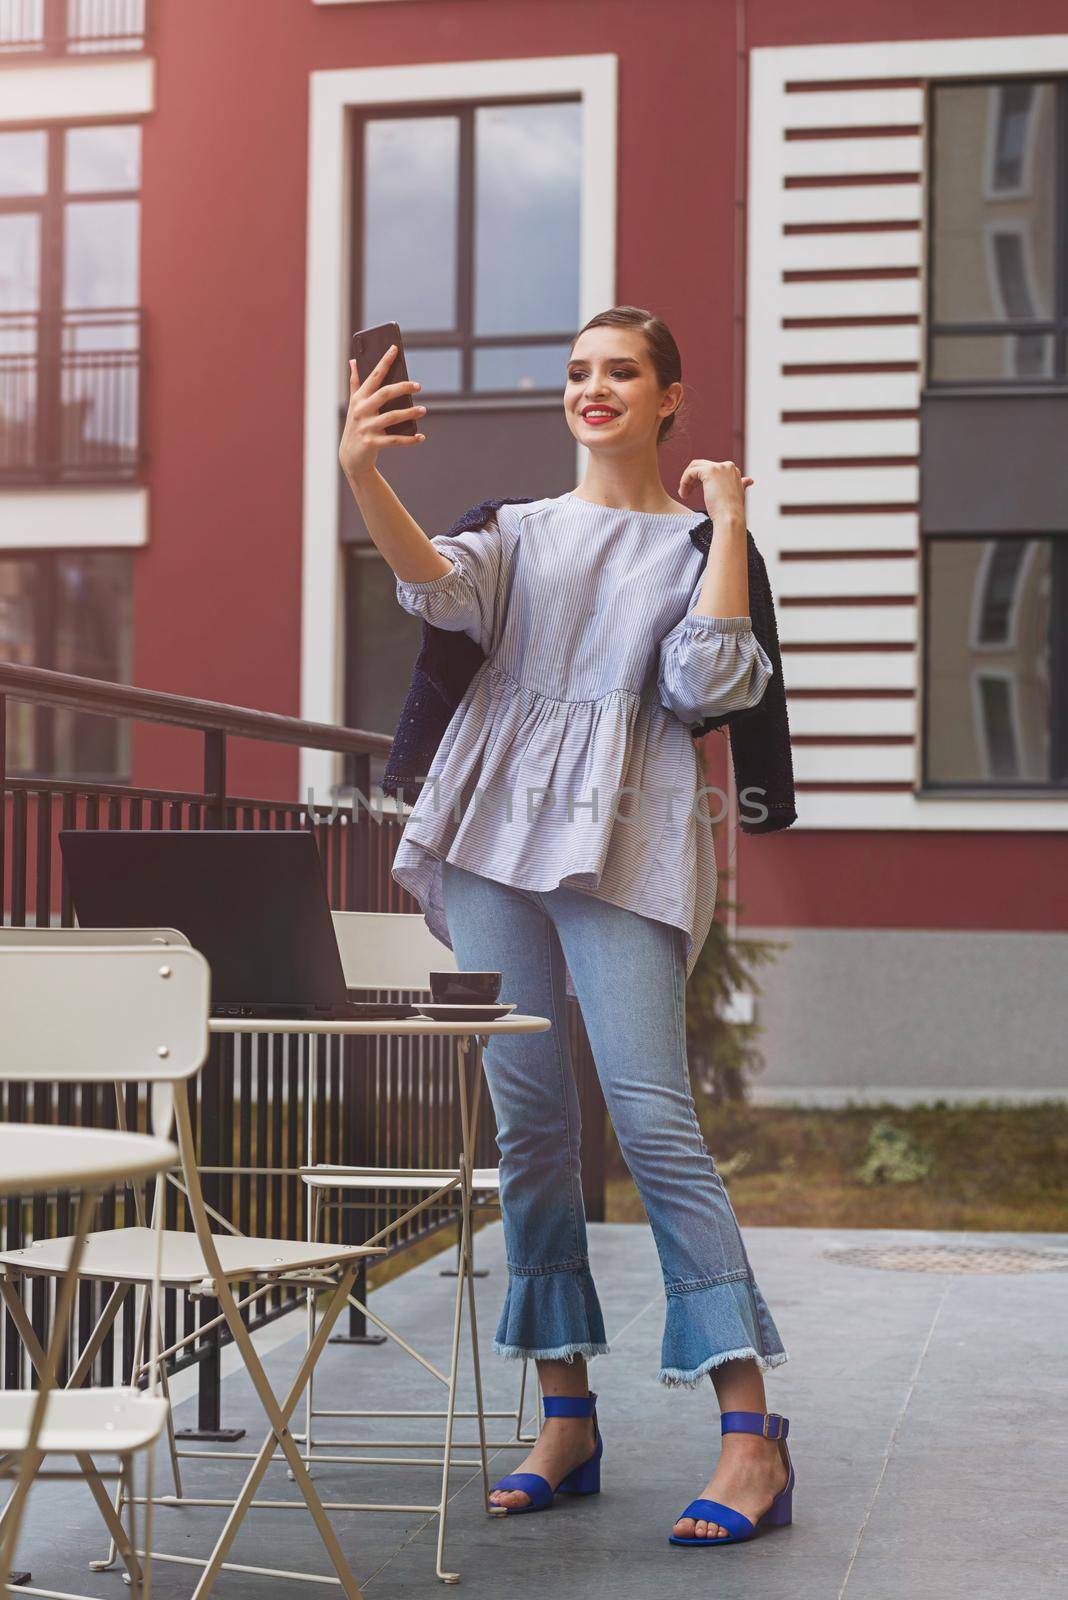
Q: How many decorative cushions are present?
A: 0